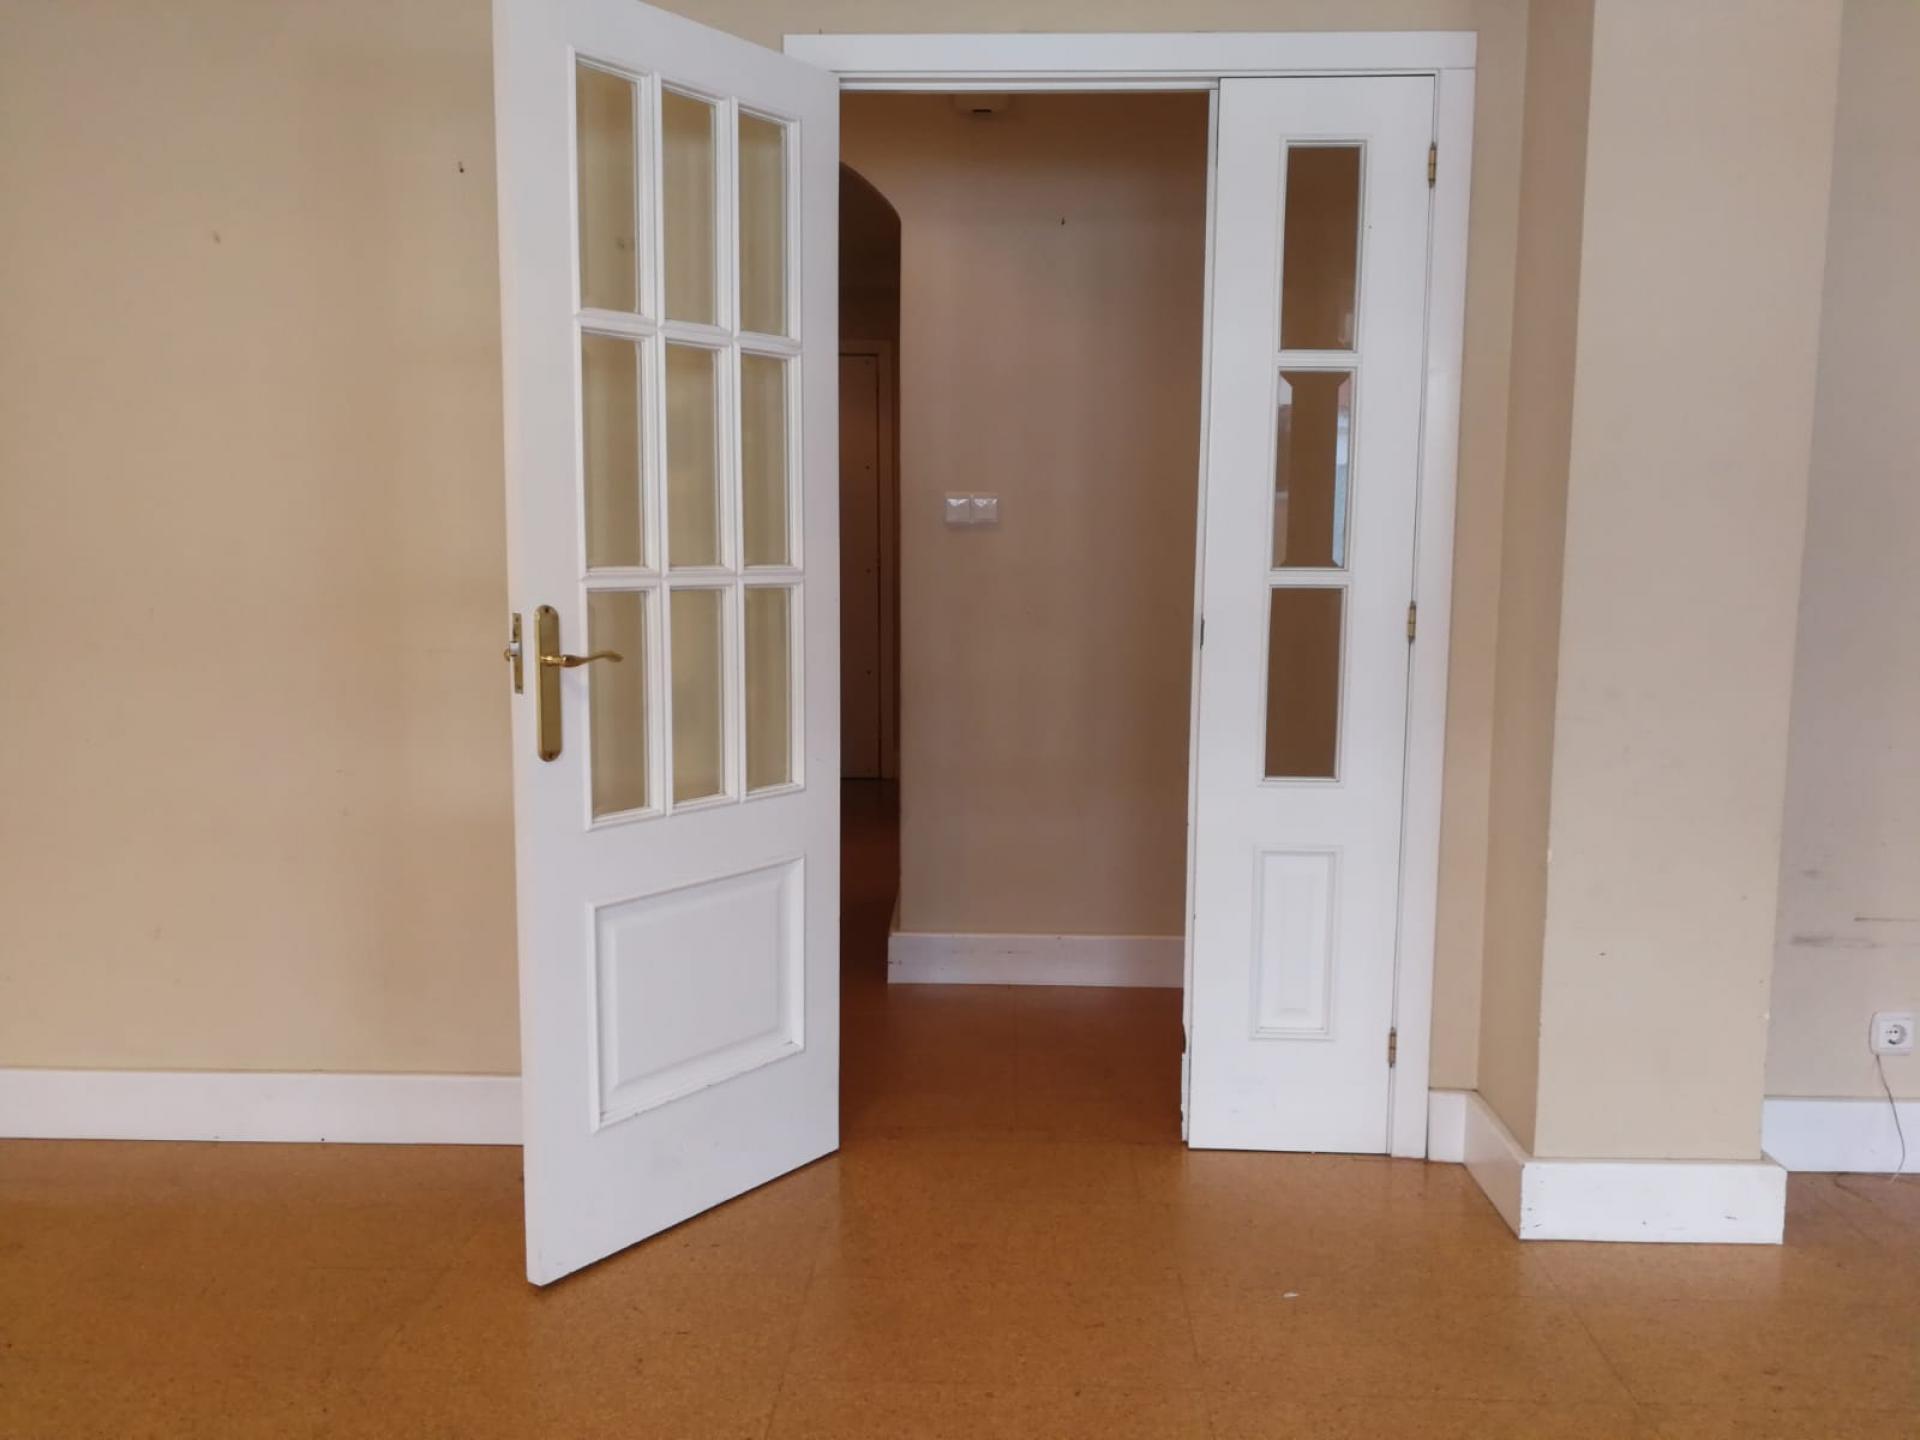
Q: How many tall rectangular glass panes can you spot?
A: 12